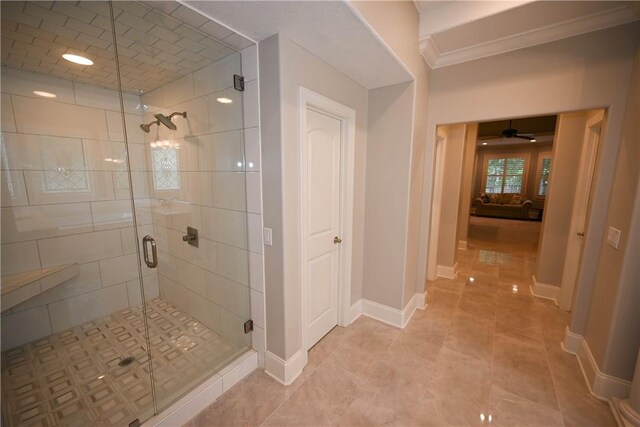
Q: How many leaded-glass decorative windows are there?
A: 2